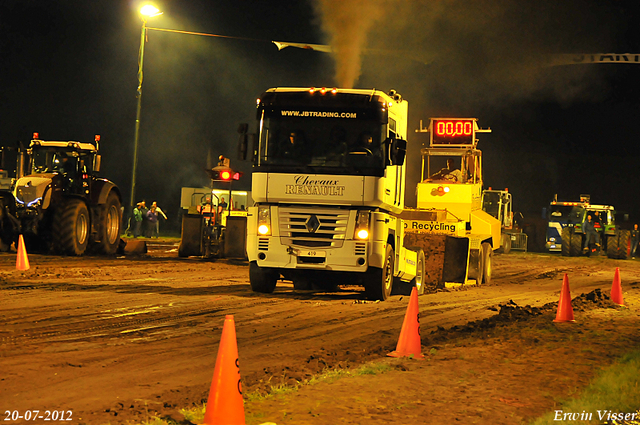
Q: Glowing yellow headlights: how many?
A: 2